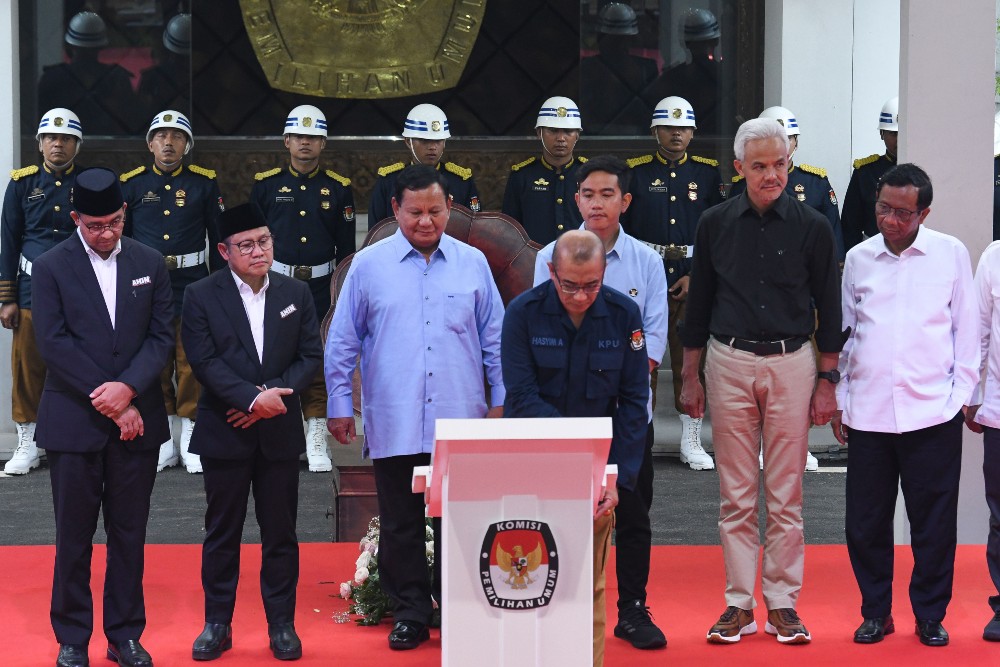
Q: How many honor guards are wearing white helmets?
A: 8